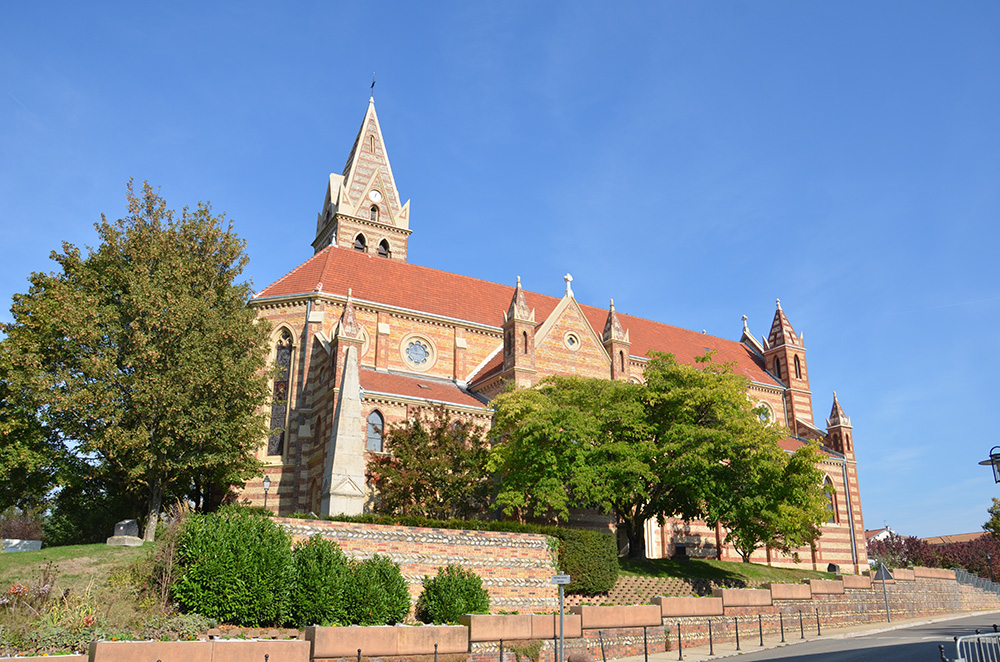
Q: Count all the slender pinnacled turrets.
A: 5